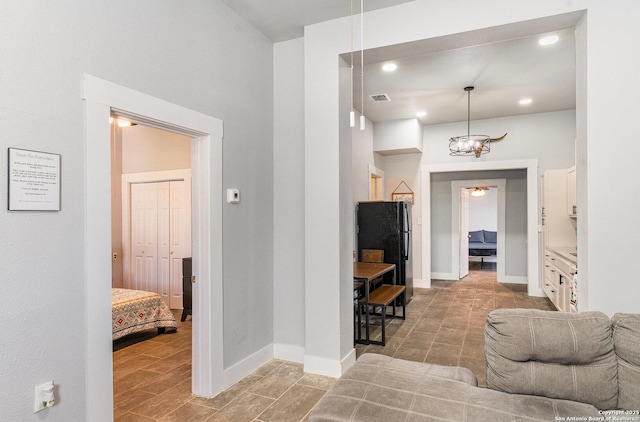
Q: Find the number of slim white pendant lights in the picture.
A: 2